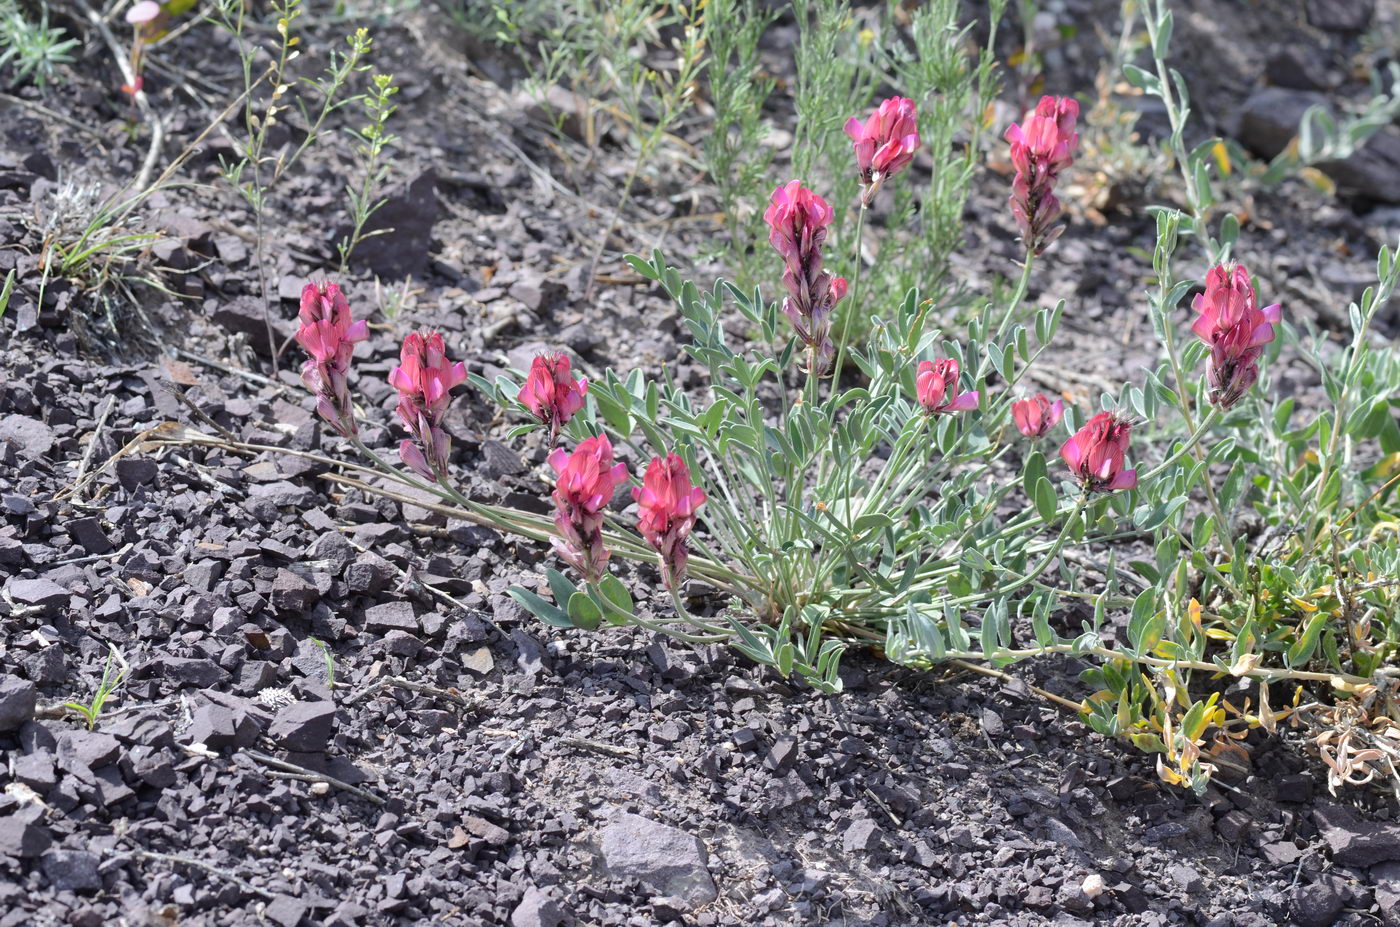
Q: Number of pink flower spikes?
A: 12